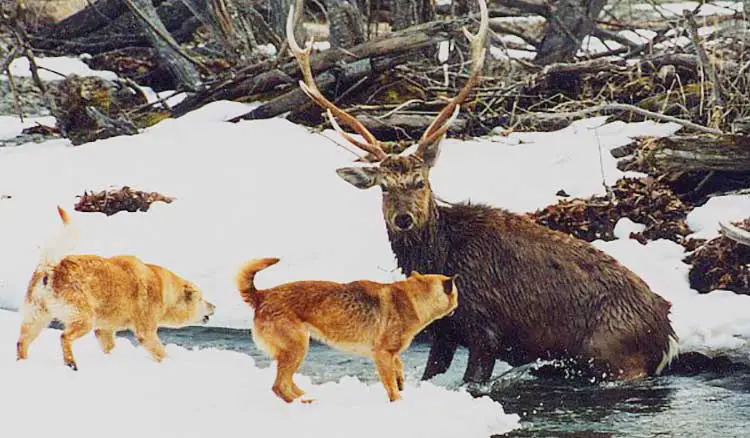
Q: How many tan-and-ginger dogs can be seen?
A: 2